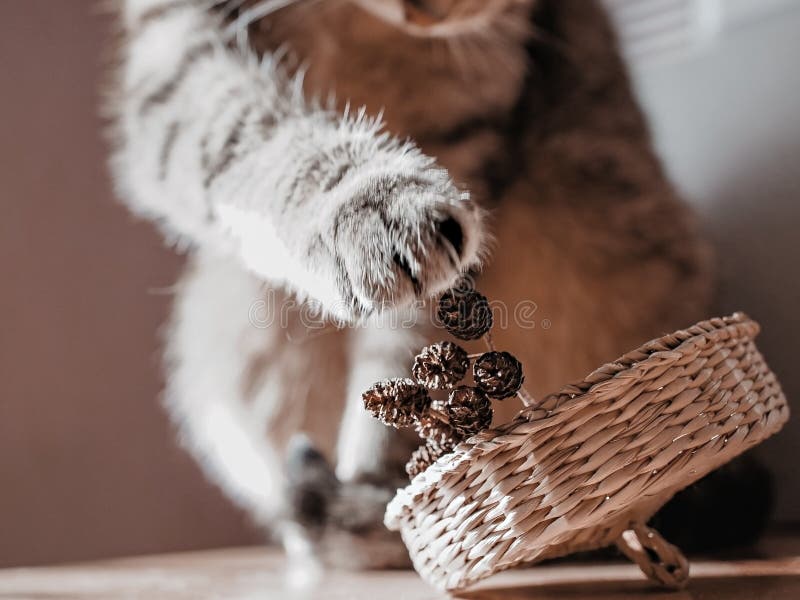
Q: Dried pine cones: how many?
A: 7